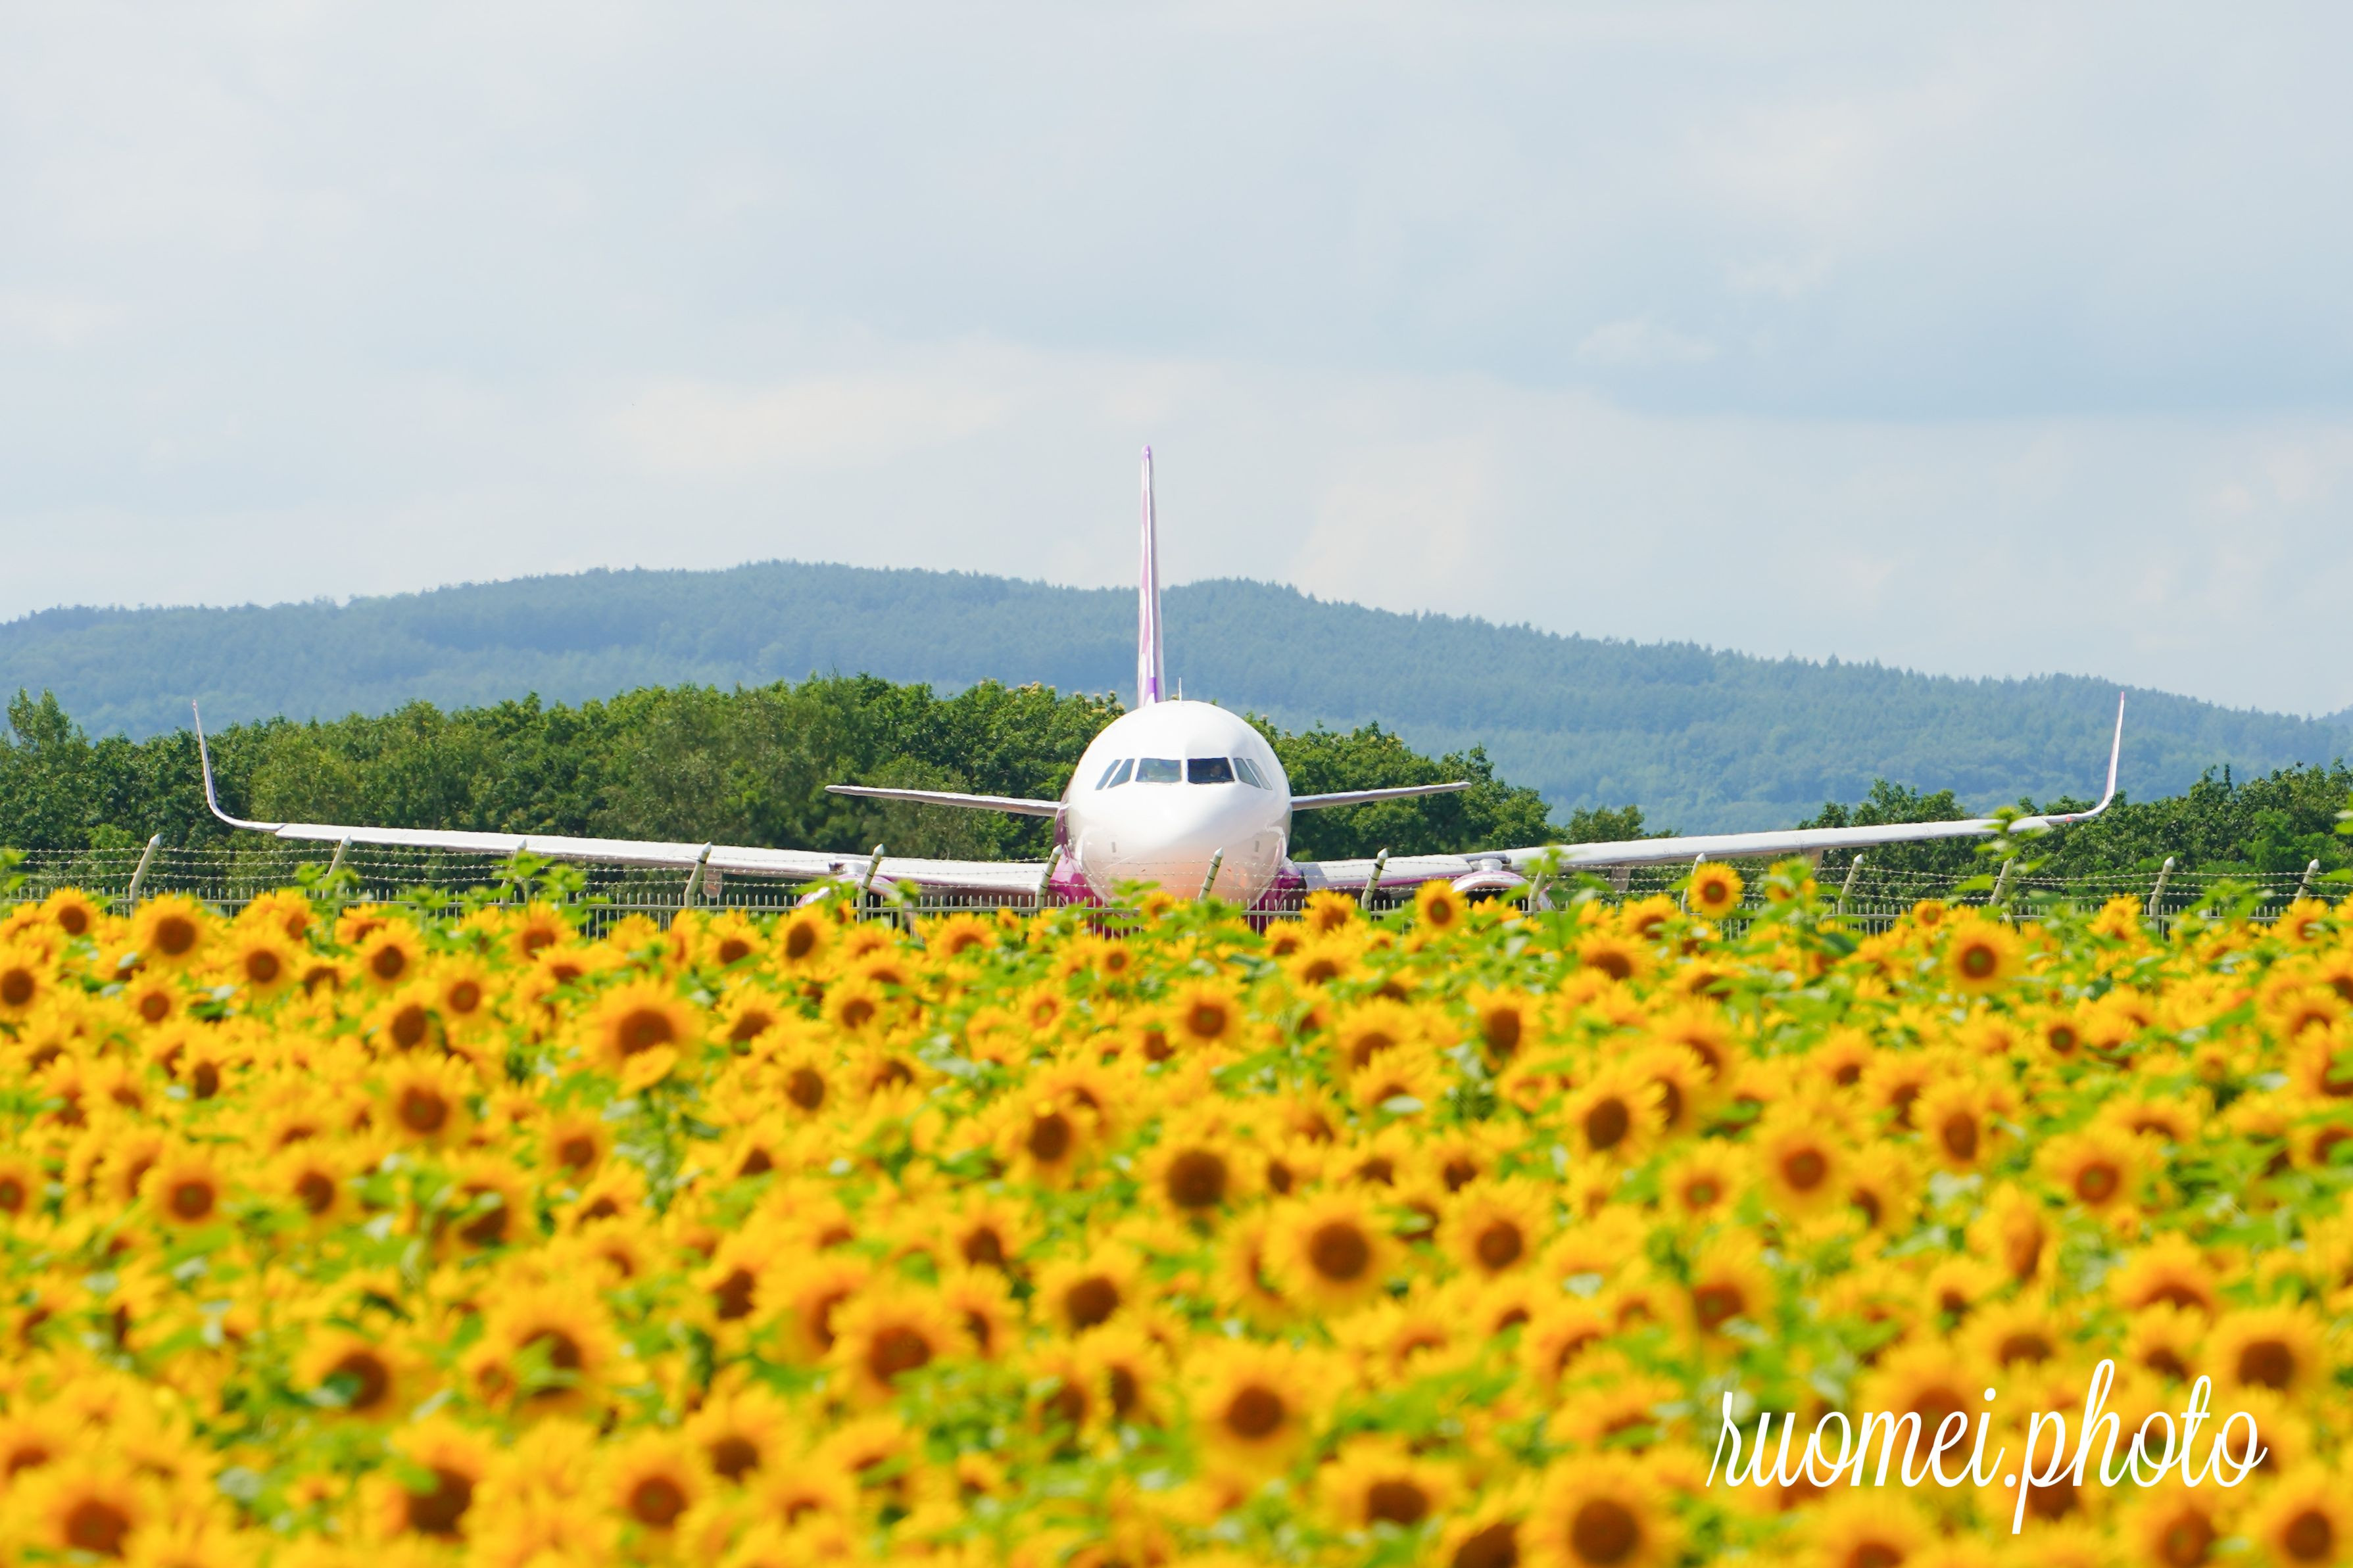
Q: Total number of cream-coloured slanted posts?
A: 14